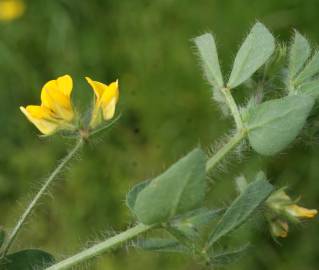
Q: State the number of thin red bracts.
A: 0